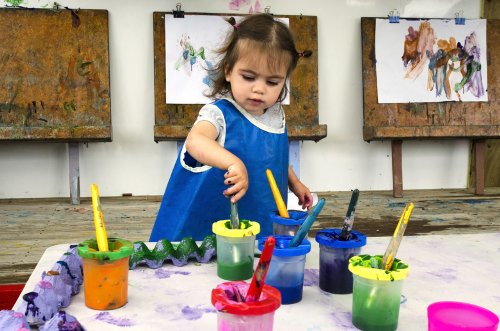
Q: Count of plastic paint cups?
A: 7